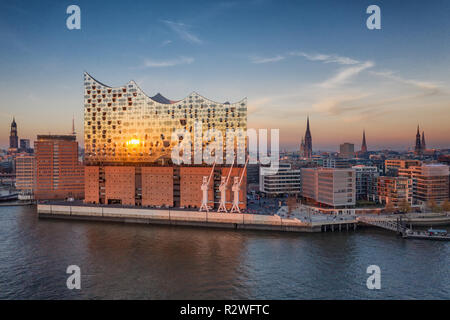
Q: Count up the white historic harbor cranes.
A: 3